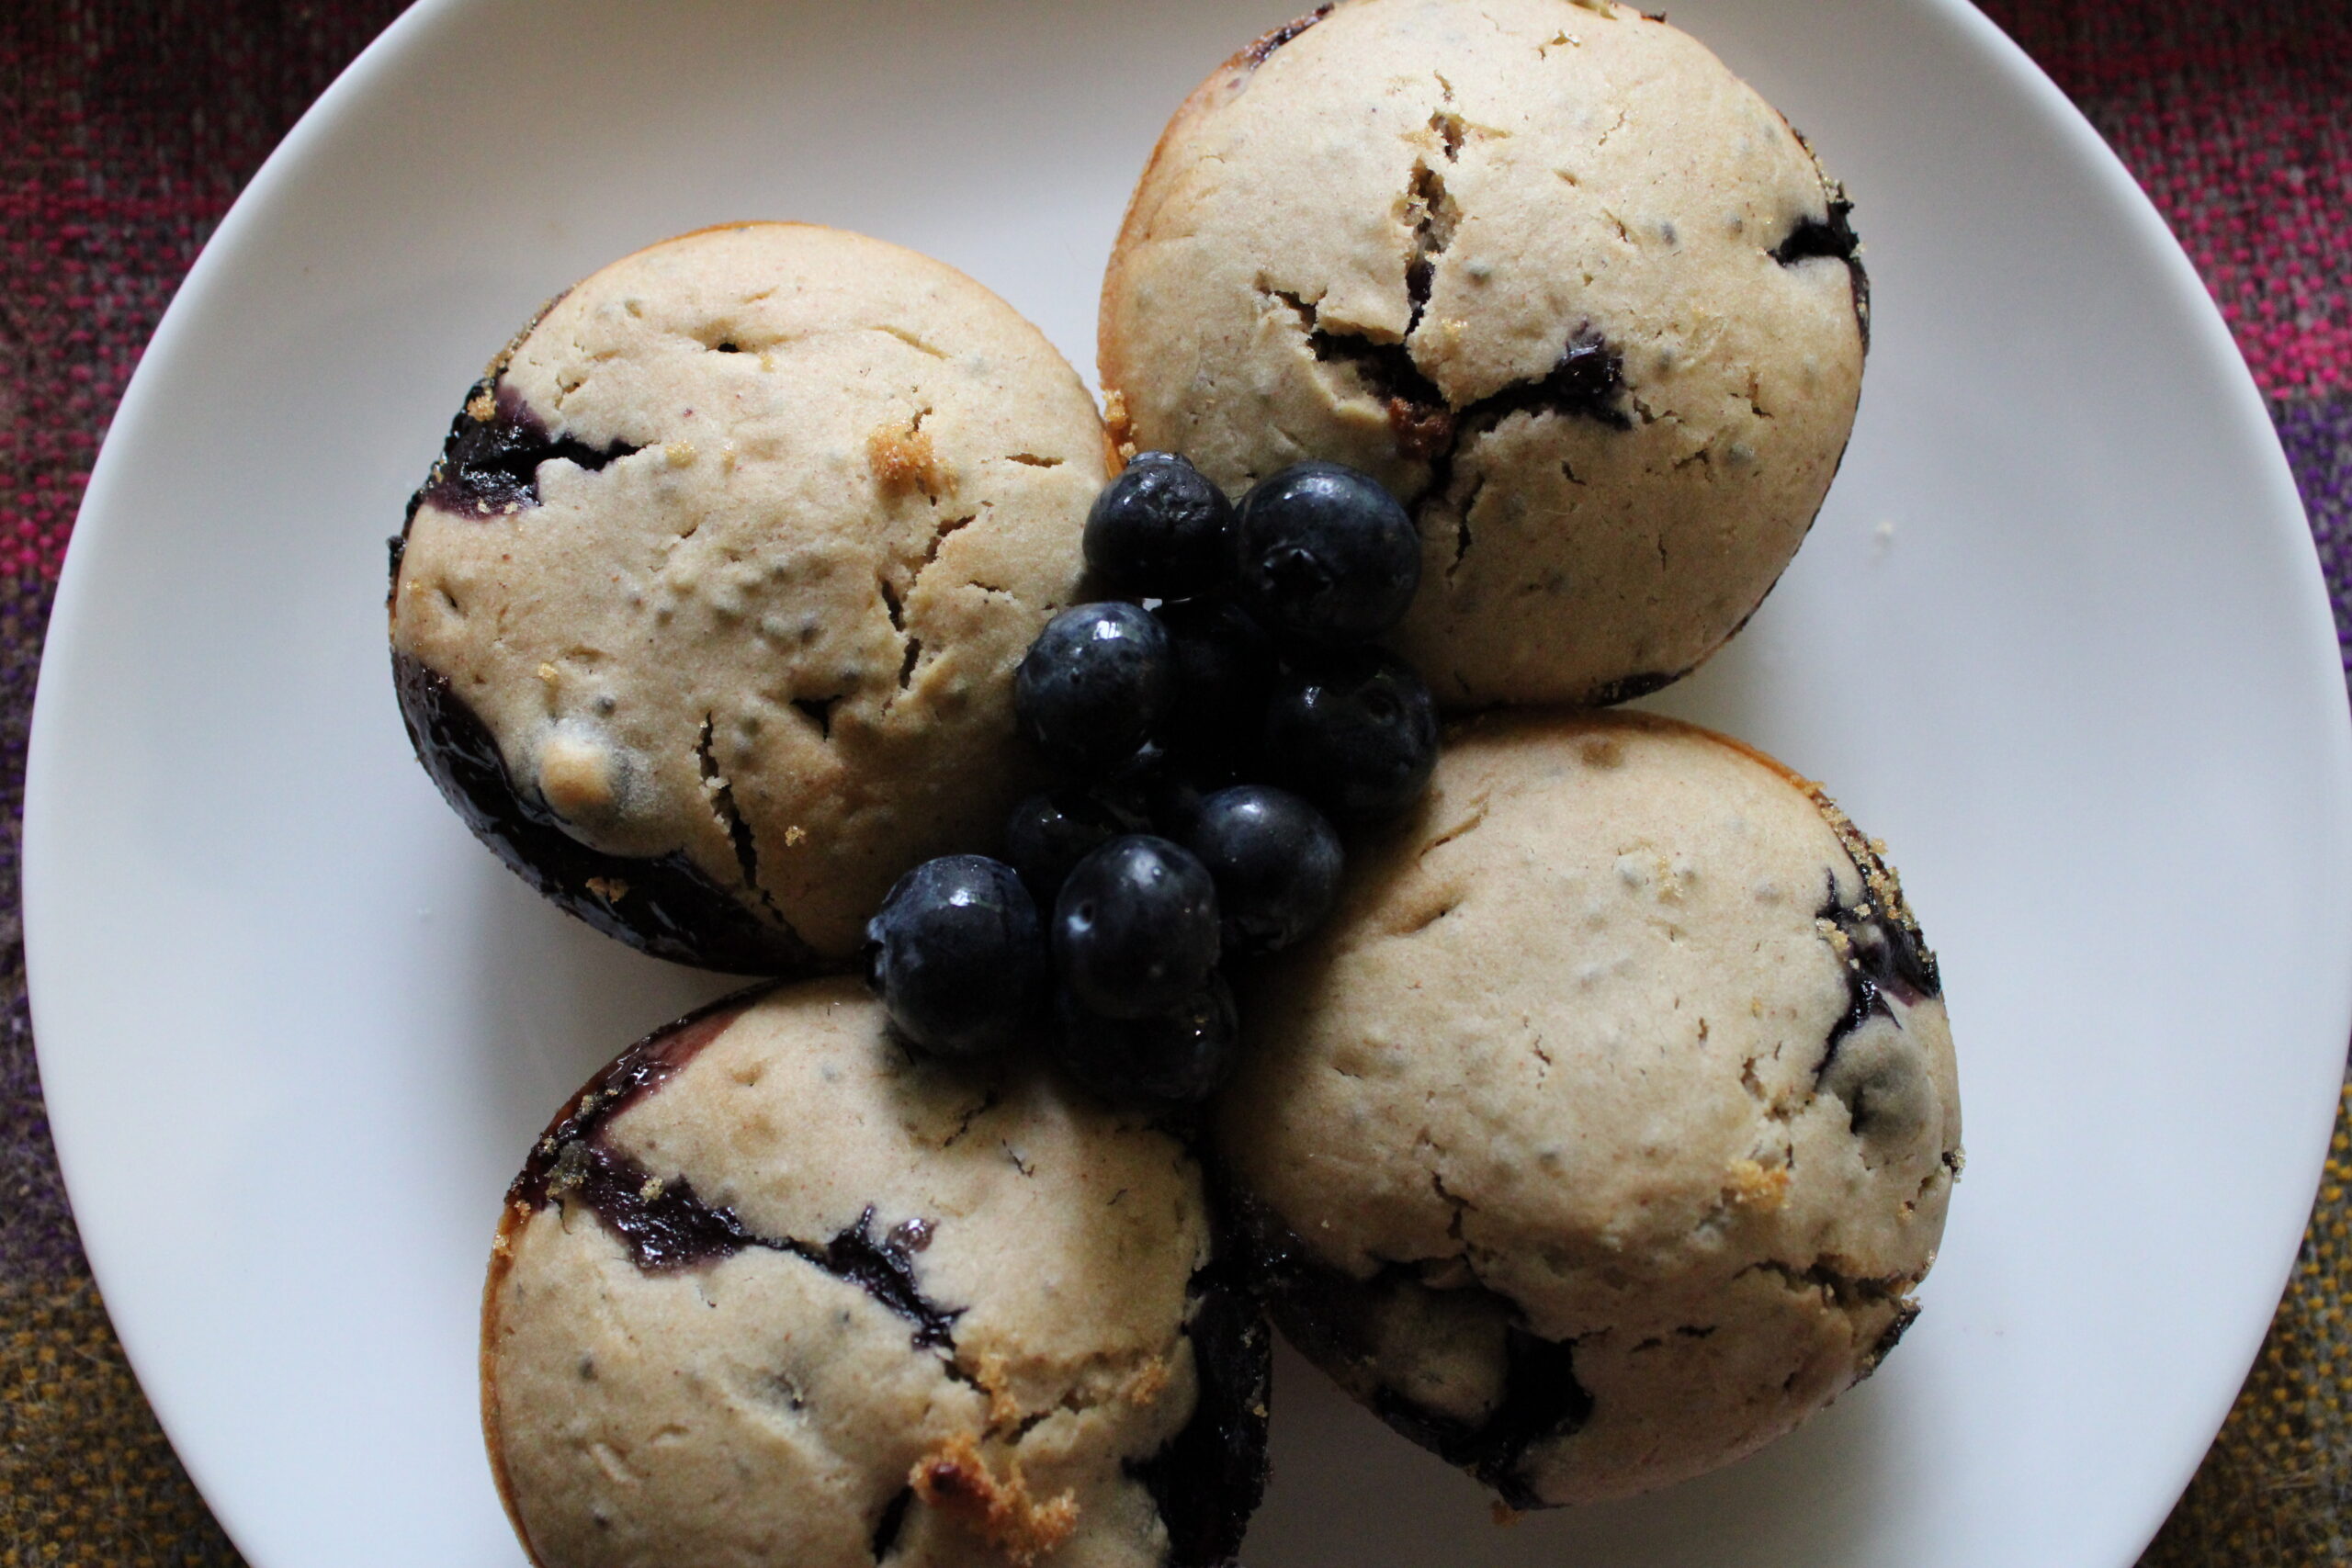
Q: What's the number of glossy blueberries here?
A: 10